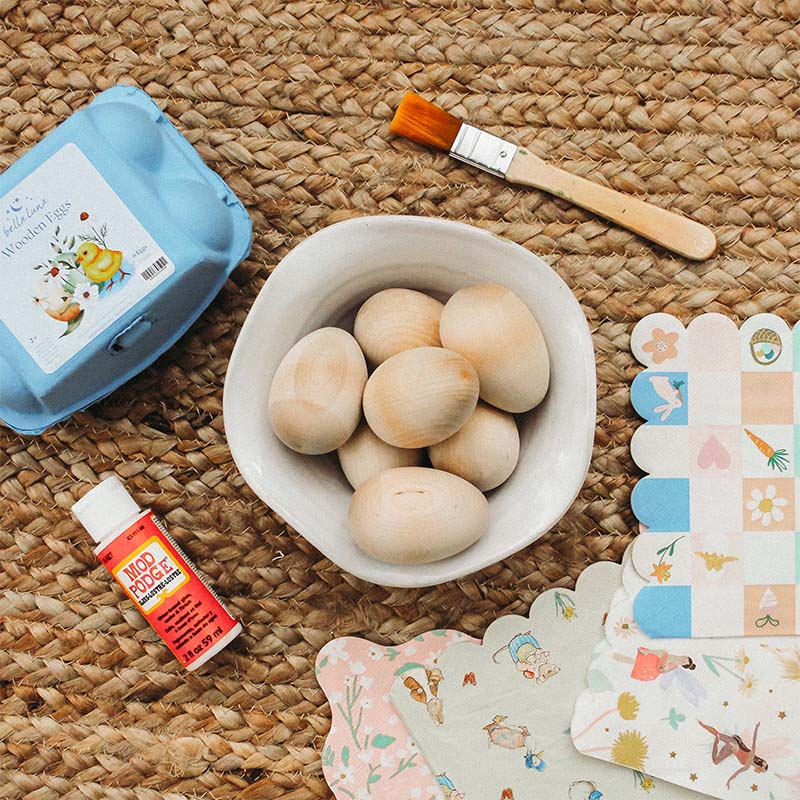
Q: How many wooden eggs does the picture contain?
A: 7